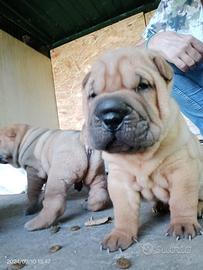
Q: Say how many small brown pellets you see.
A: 5